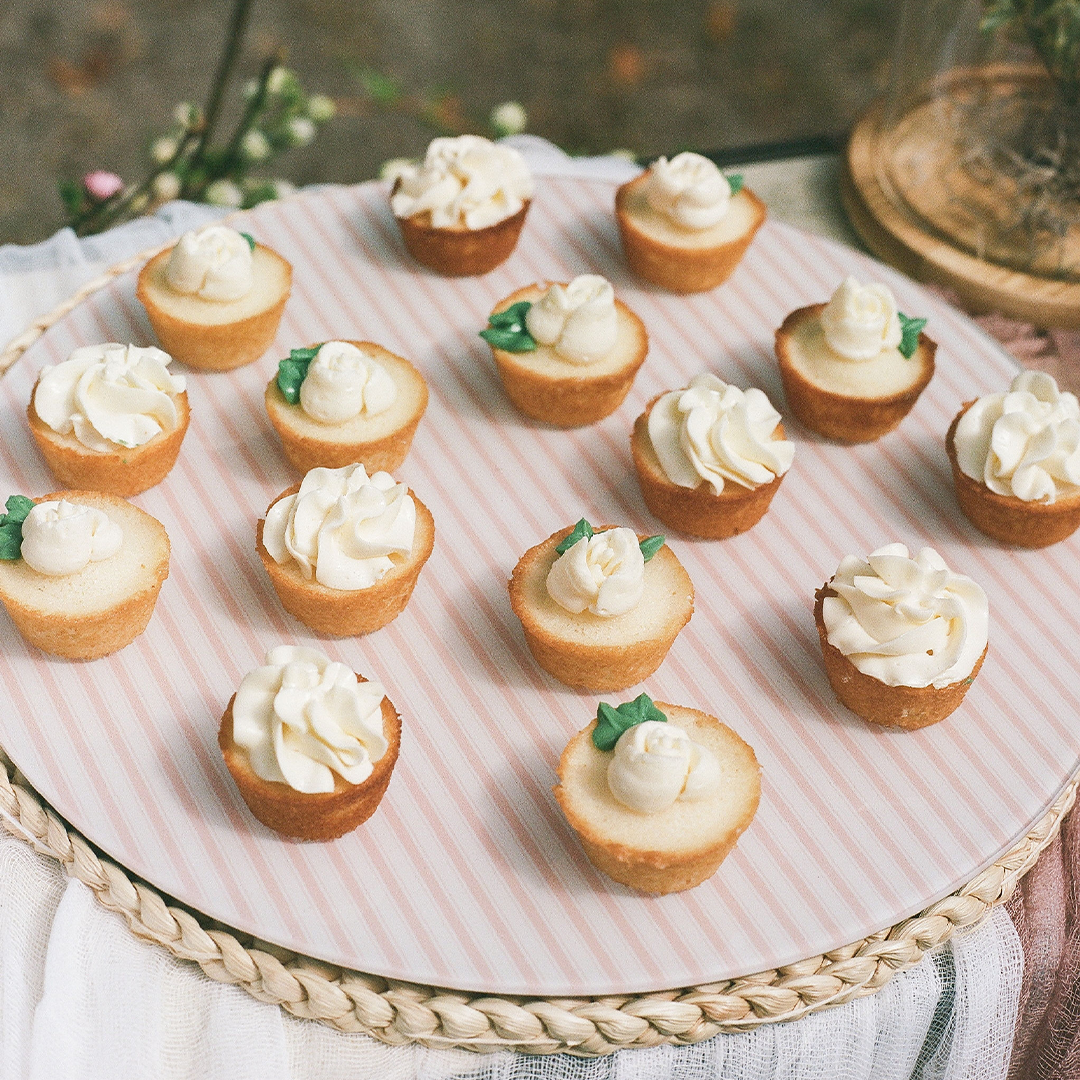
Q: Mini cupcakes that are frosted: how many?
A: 15